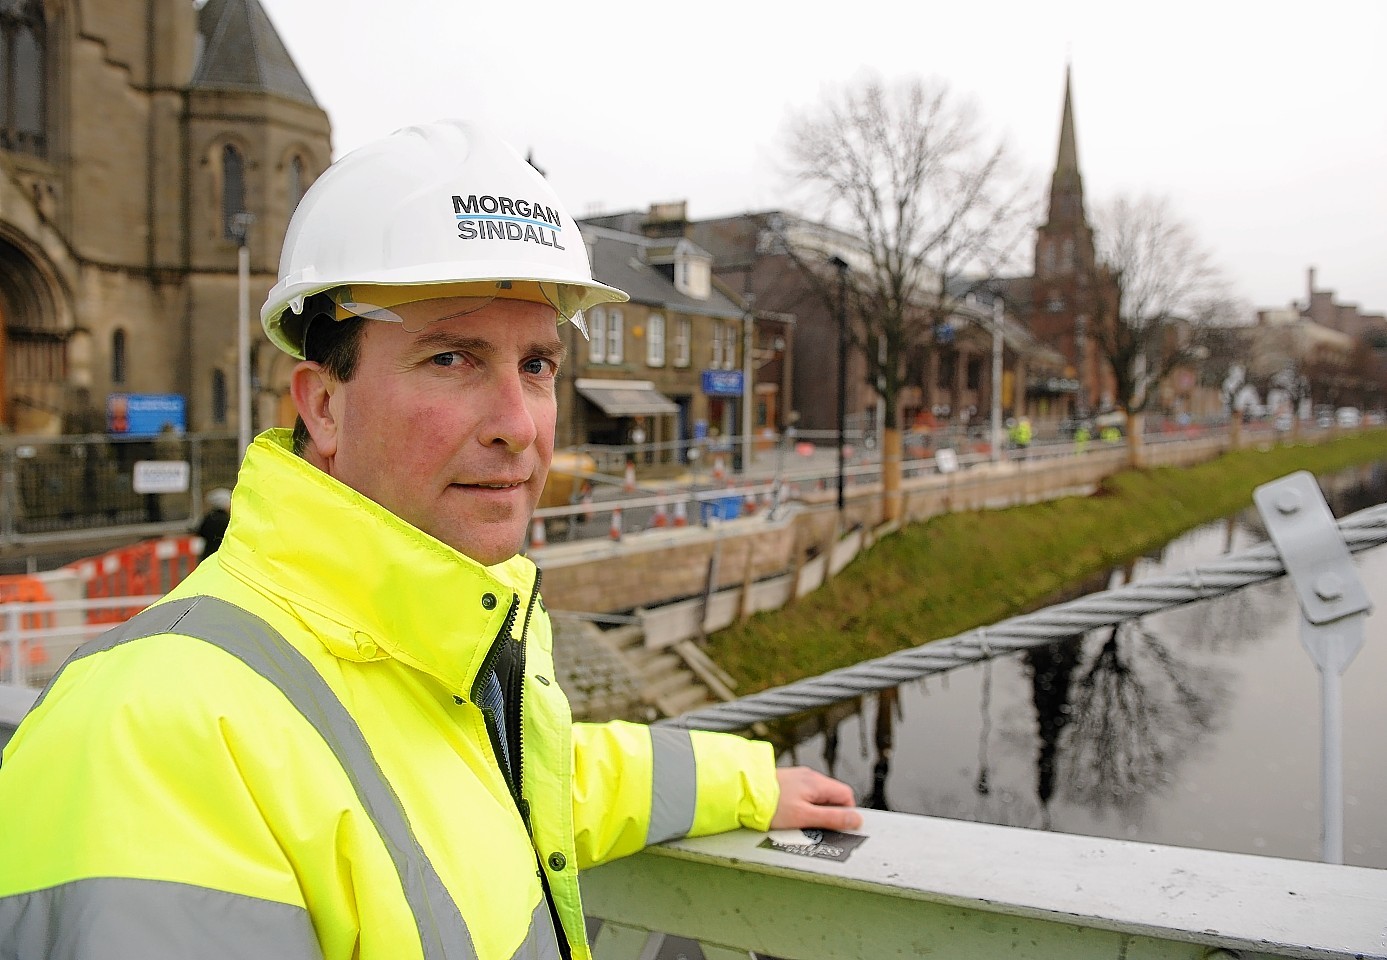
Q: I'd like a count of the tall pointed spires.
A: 1